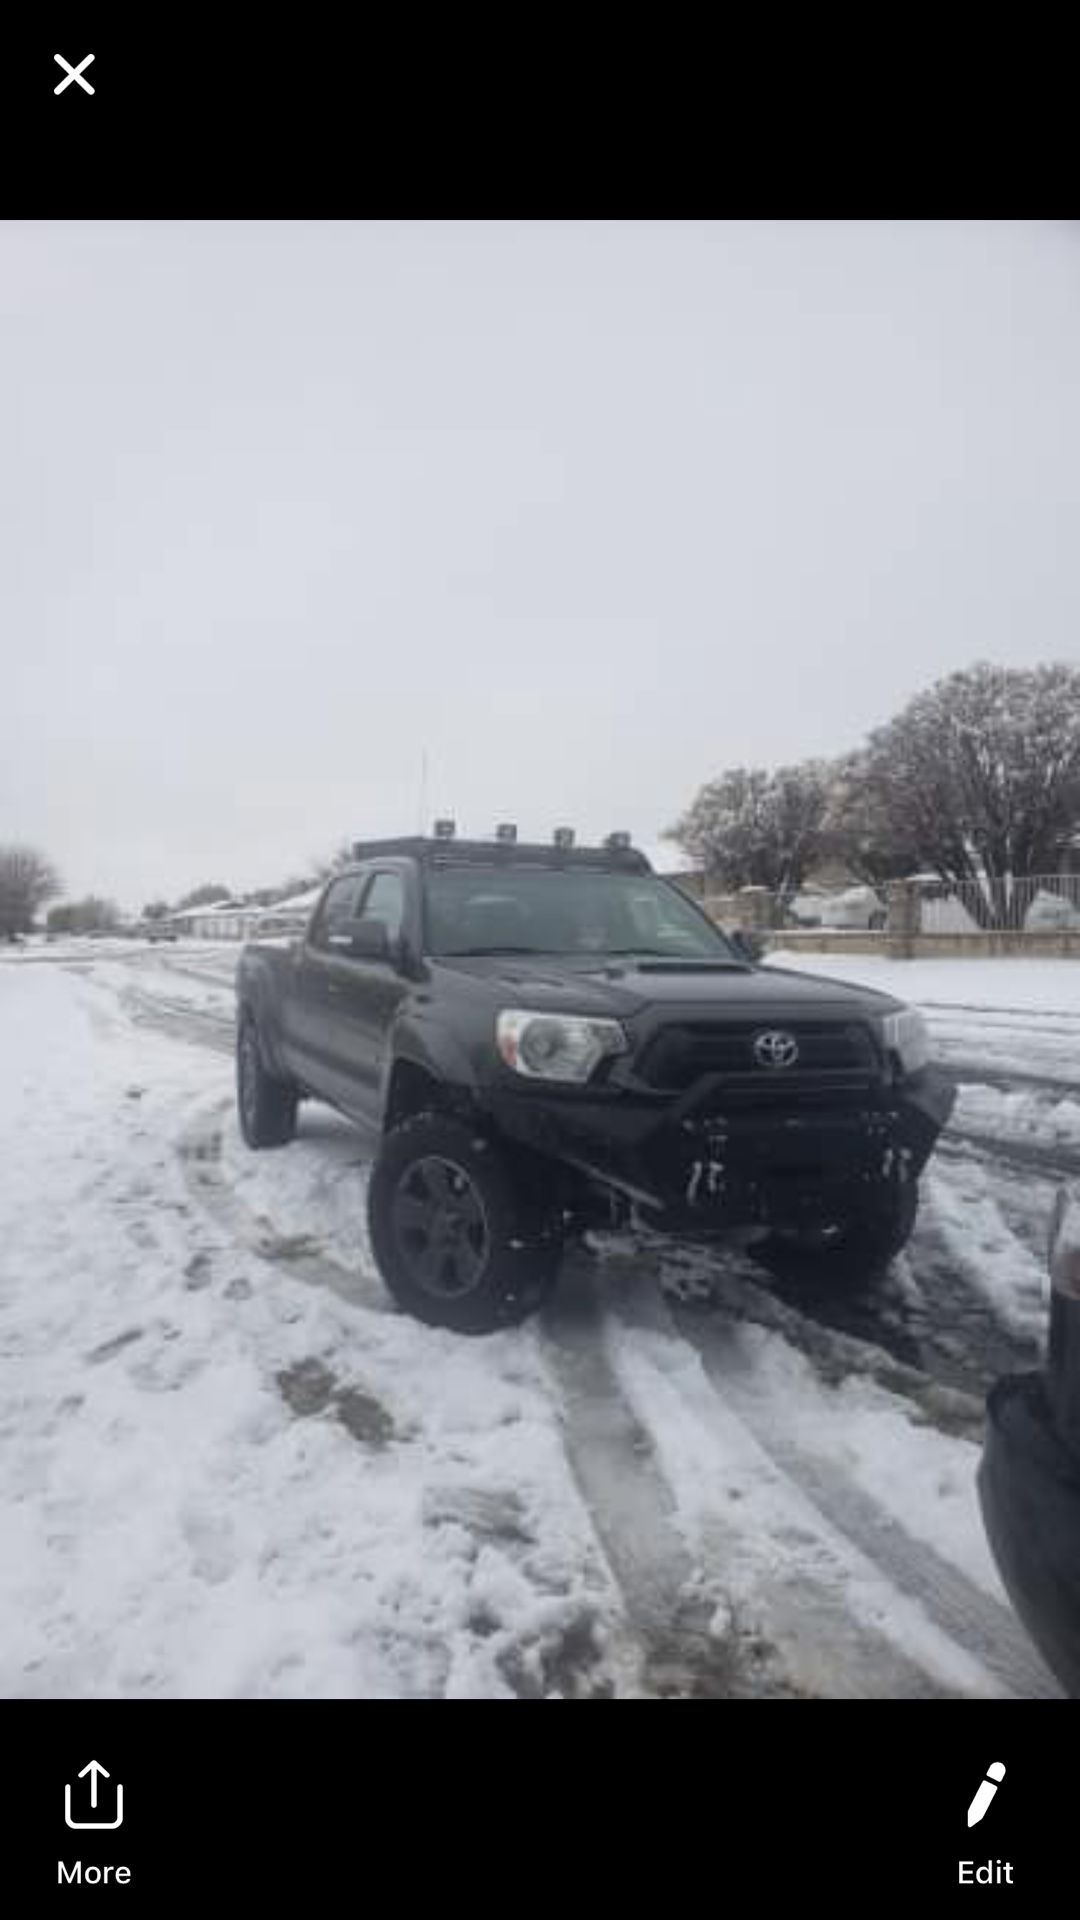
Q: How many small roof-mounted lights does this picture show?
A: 4